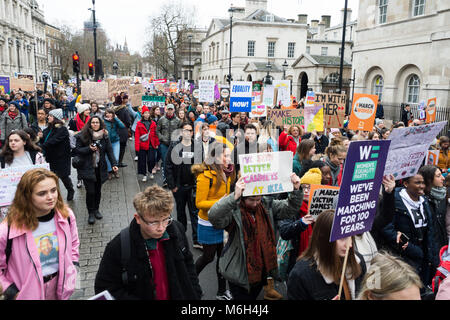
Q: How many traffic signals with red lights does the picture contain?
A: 2